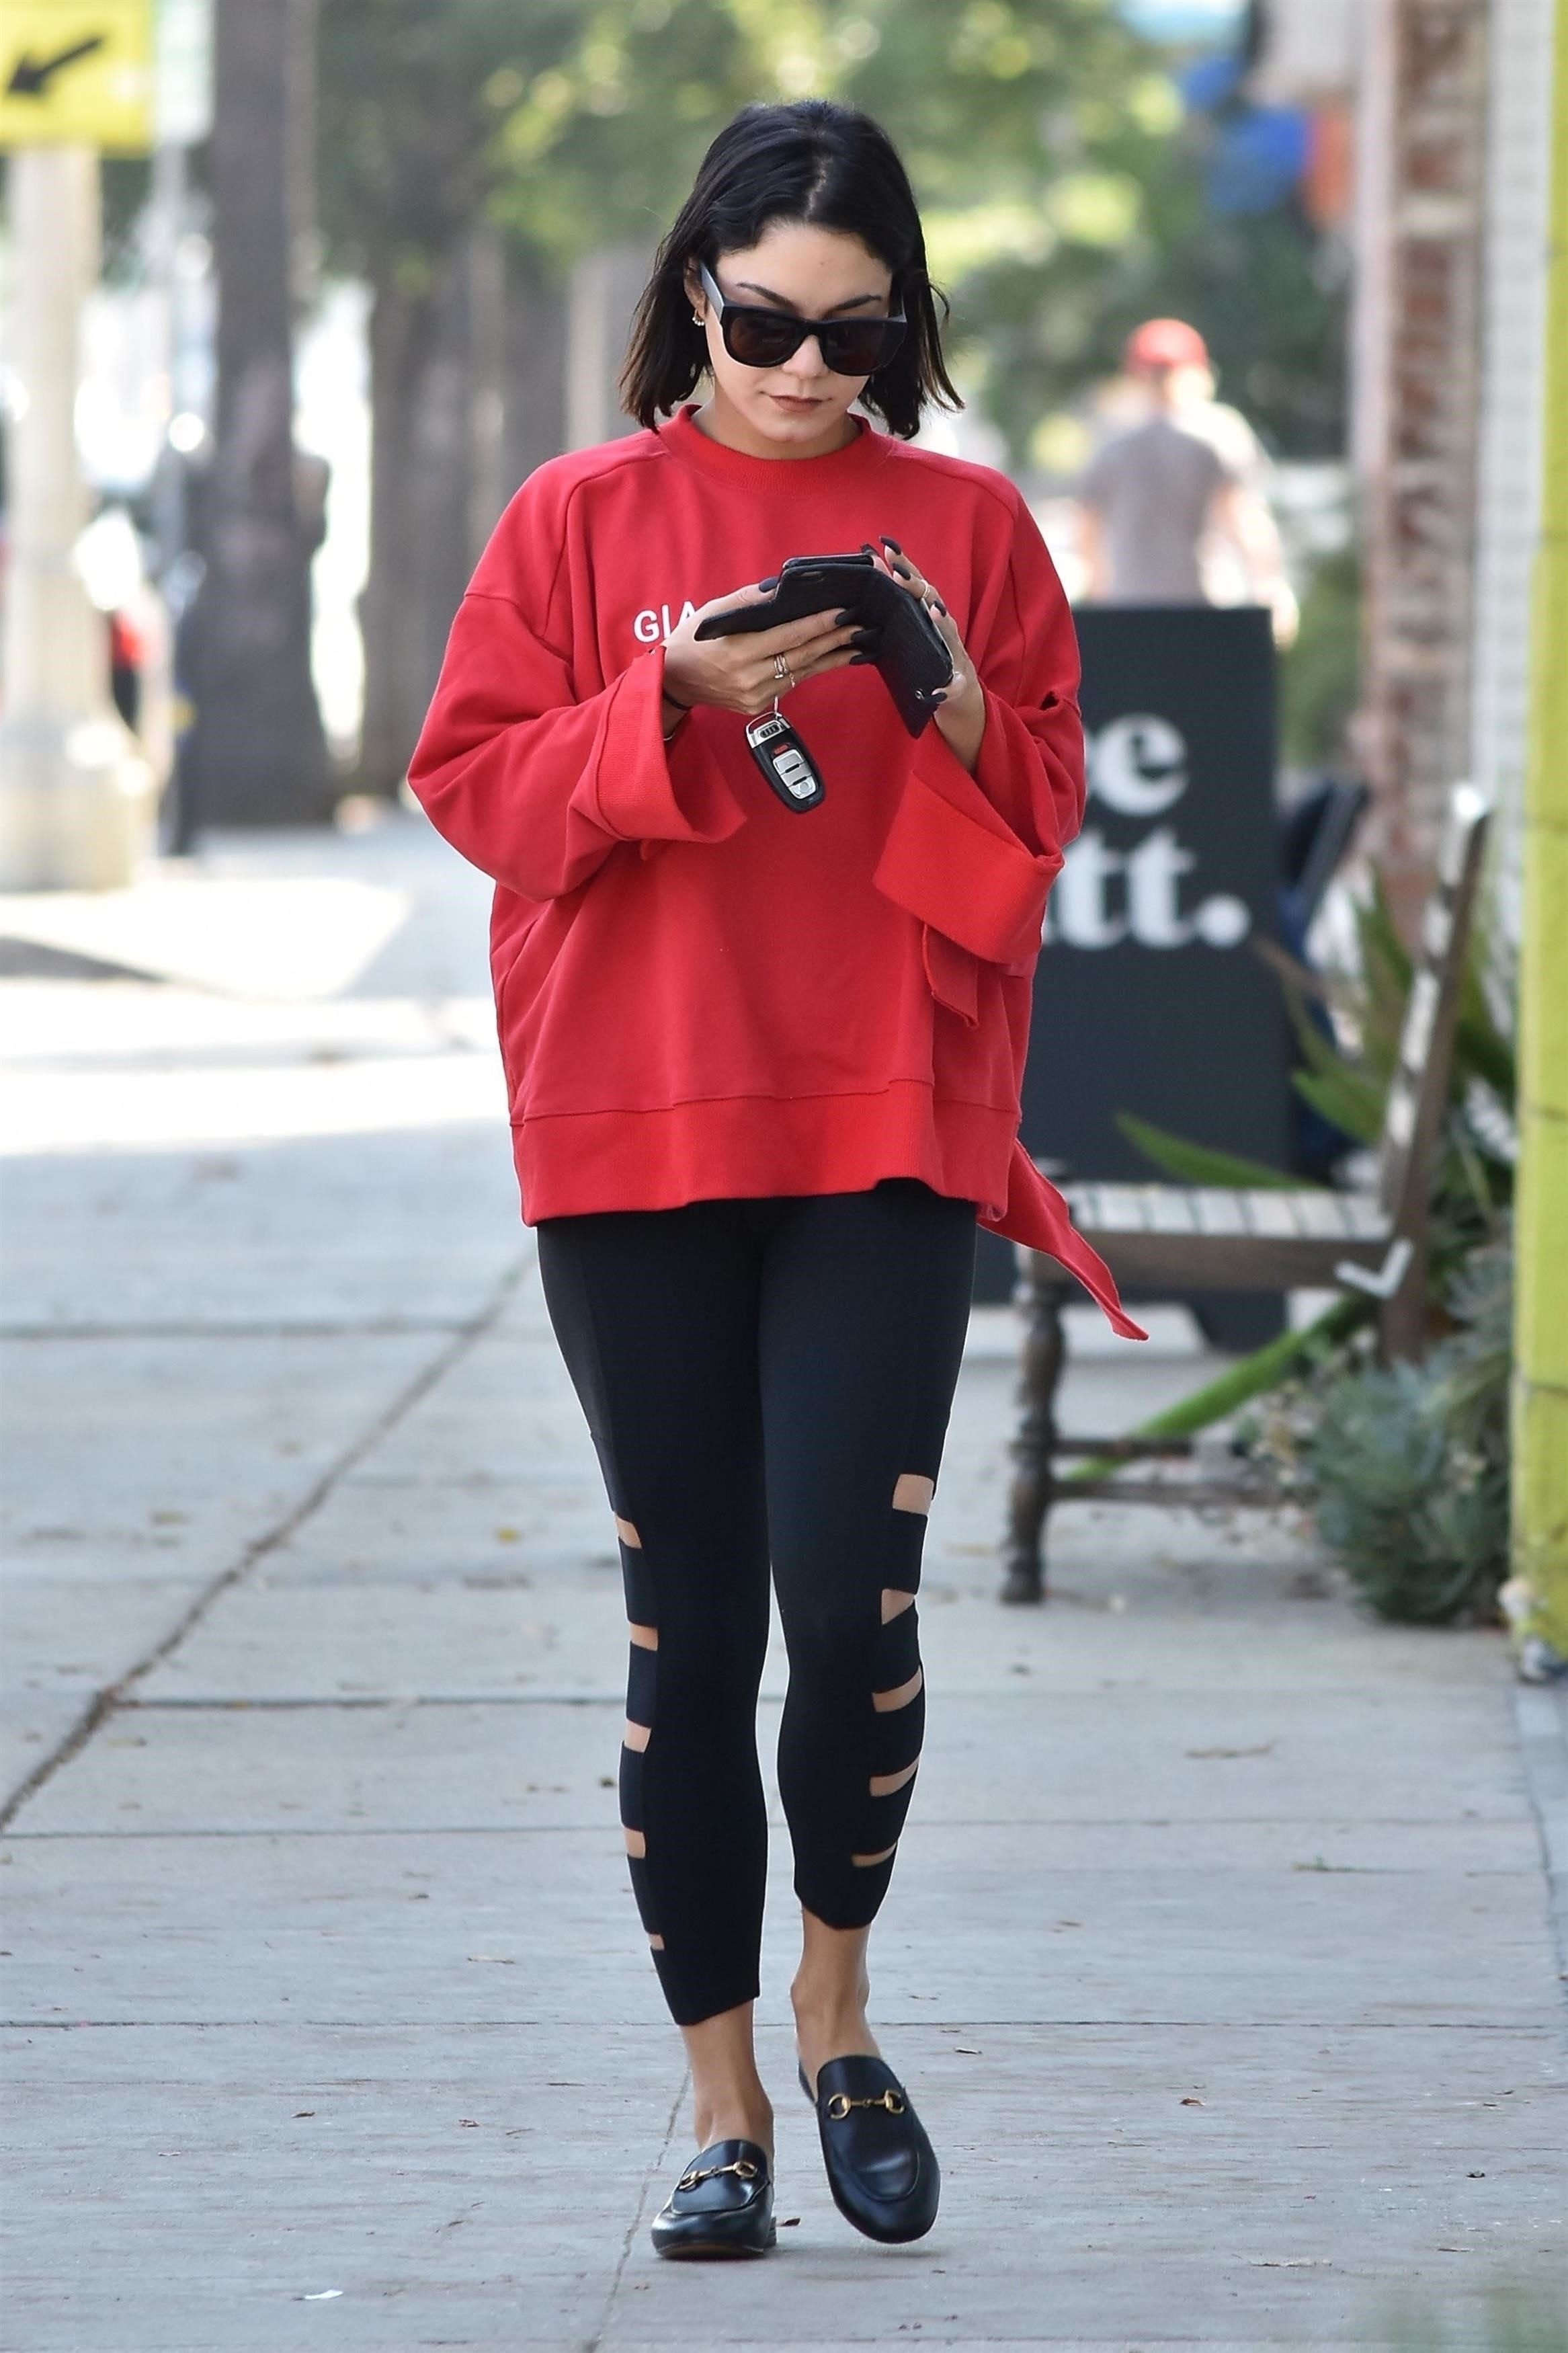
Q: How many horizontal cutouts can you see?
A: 10